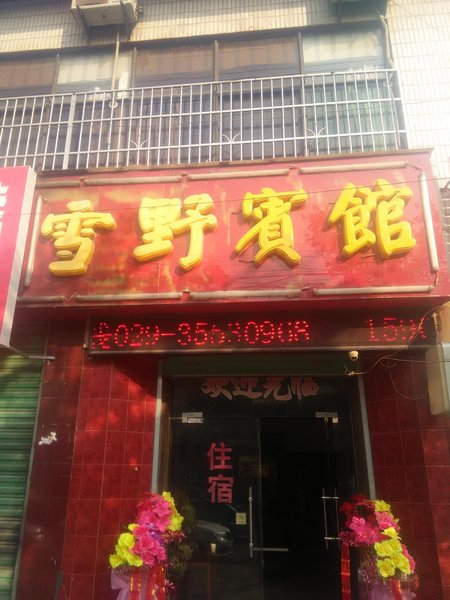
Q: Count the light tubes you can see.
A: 10